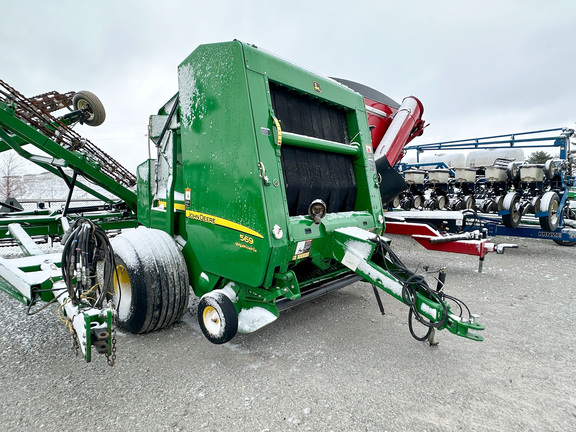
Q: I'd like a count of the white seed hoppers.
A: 5